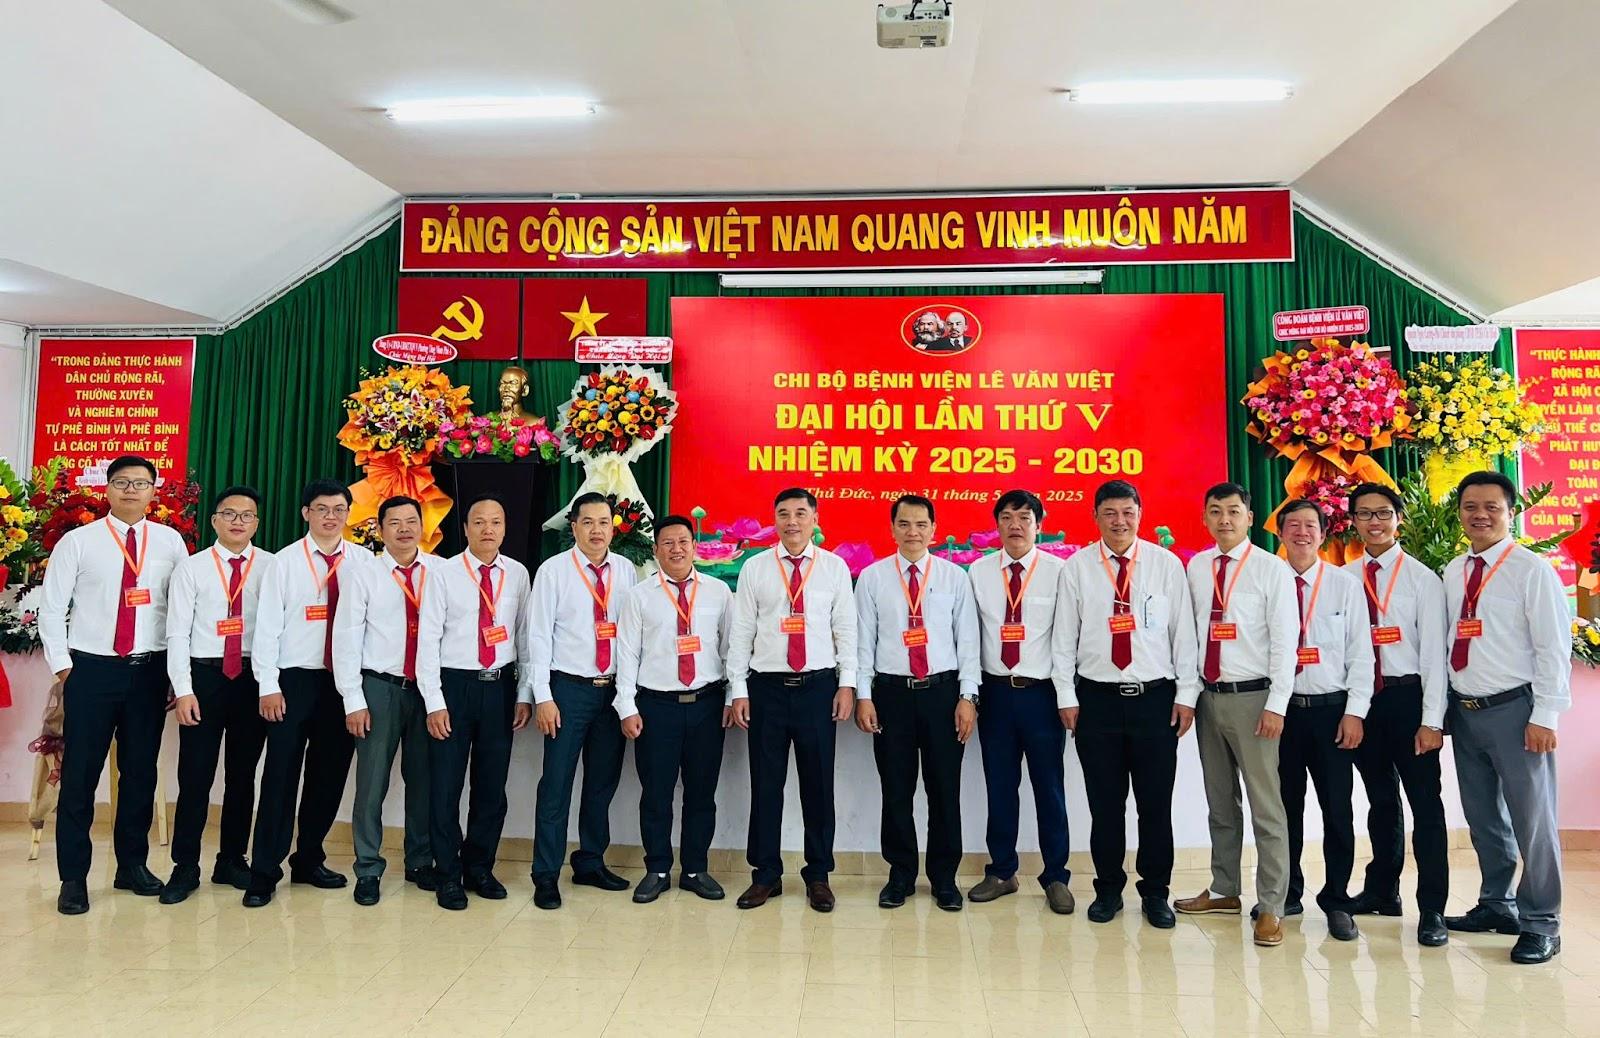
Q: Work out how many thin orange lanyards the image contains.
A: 15